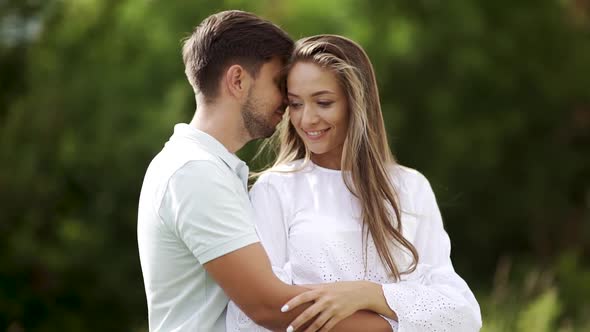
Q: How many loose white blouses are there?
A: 1